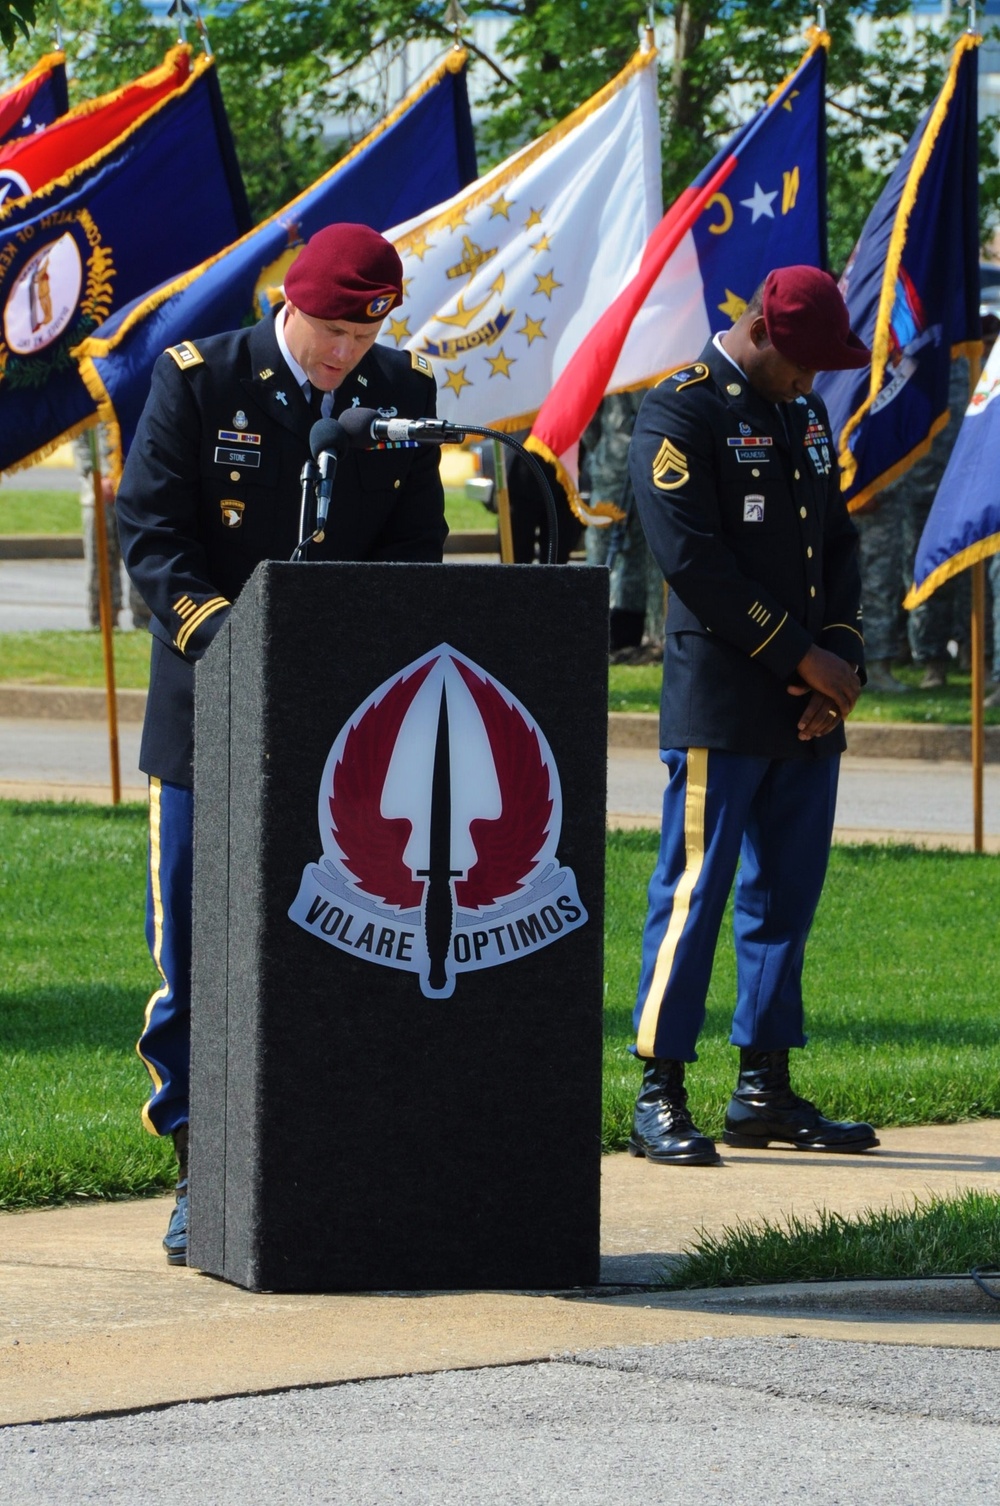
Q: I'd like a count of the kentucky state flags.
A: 1